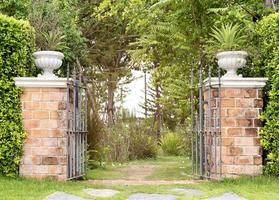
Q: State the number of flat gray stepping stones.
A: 5